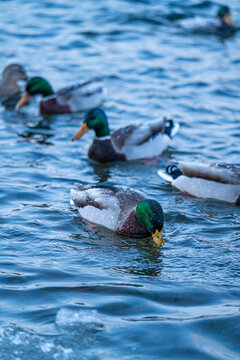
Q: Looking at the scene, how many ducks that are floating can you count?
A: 6